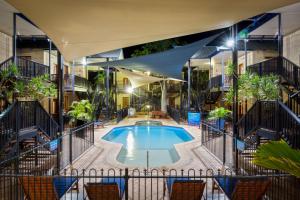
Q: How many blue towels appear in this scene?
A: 4